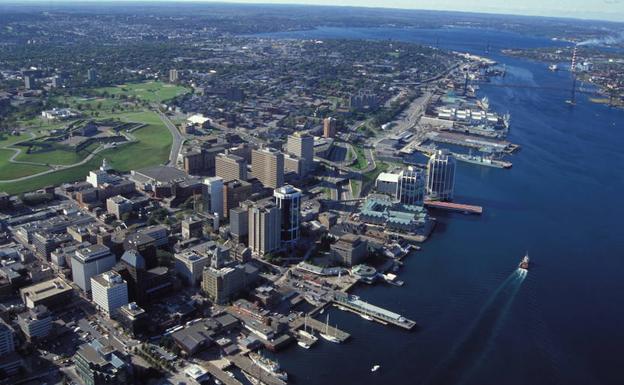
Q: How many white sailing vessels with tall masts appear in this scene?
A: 2